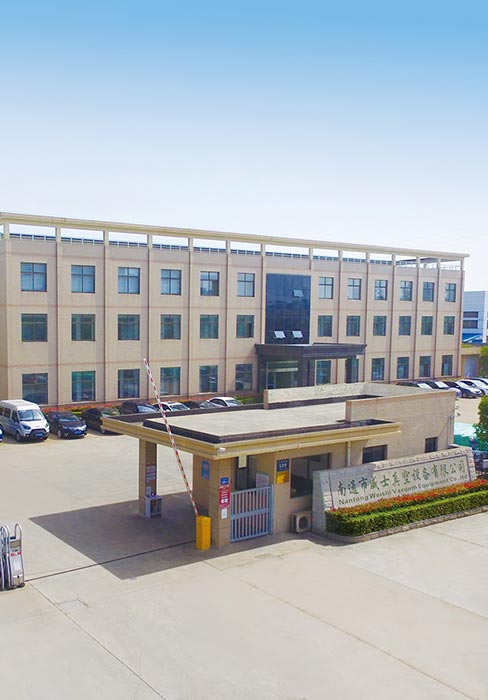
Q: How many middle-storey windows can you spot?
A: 12